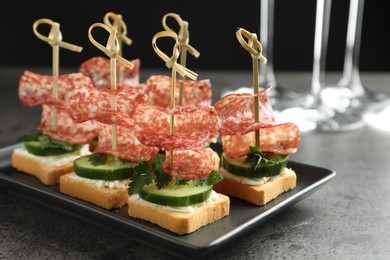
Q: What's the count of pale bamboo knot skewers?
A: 6